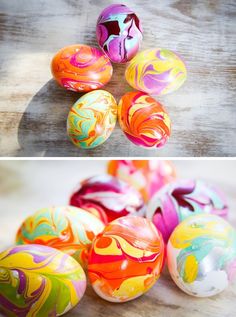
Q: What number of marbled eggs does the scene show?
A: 12